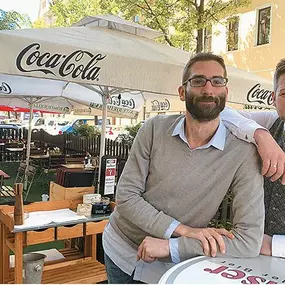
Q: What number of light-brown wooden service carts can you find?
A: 1